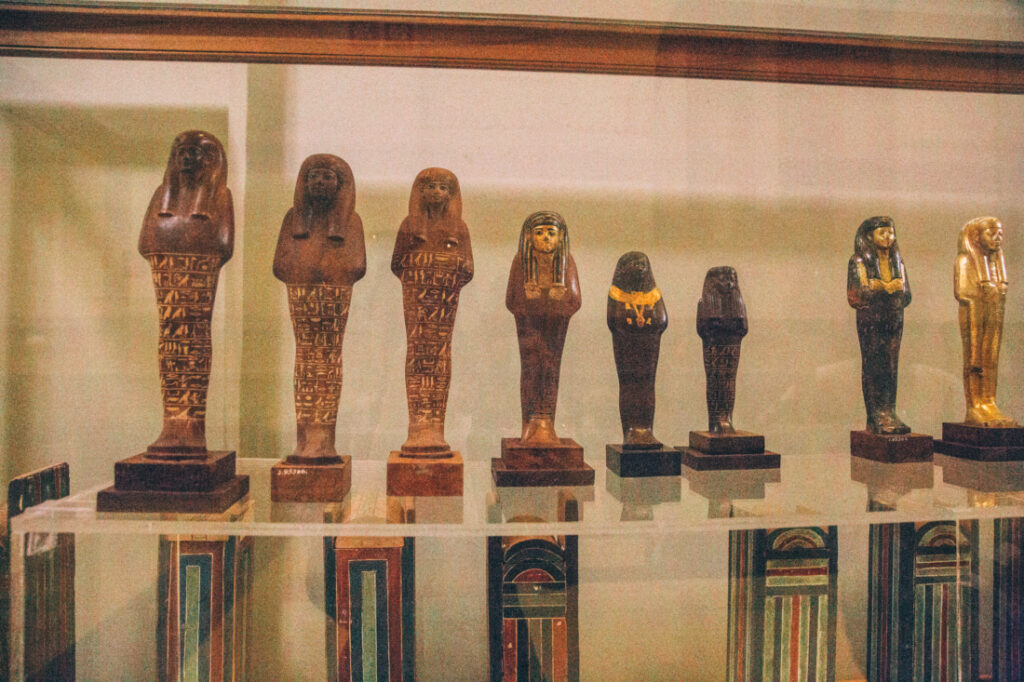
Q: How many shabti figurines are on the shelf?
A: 8